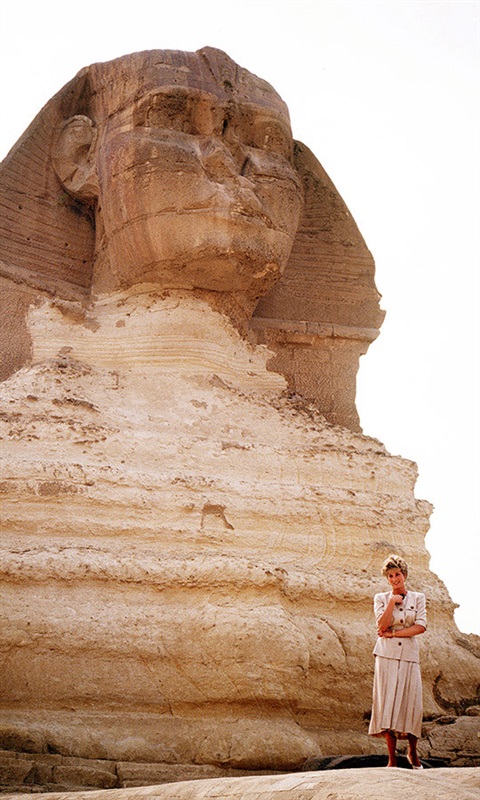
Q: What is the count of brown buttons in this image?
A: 4